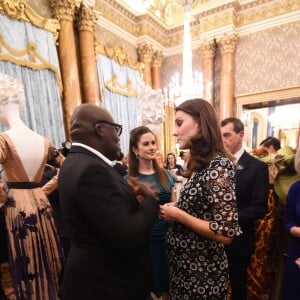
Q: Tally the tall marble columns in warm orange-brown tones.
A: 6